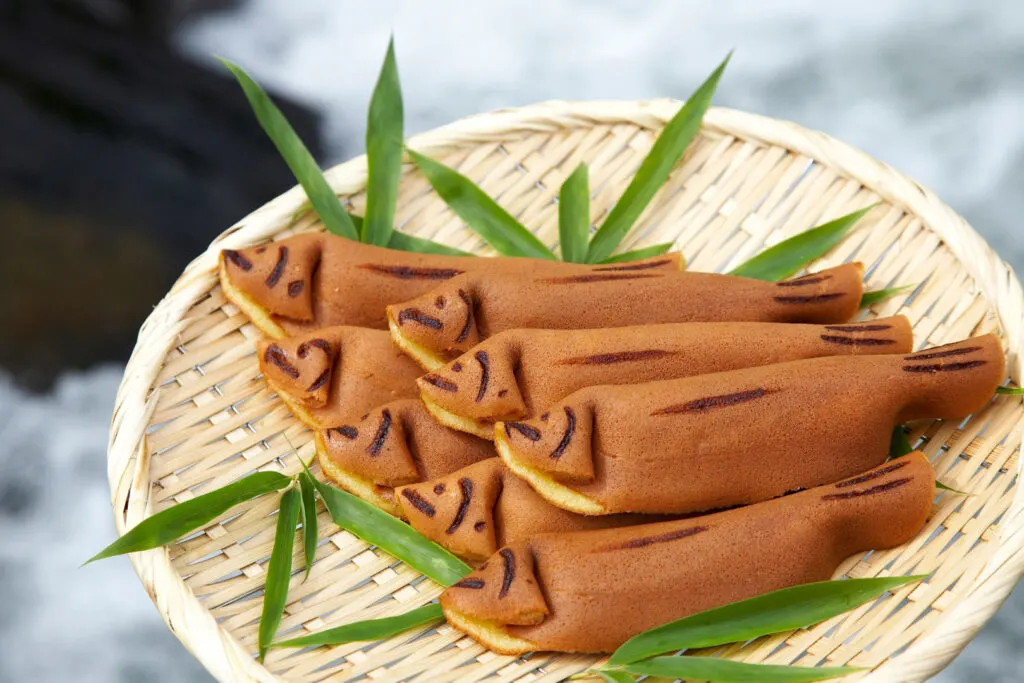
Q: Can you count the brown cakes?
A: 8